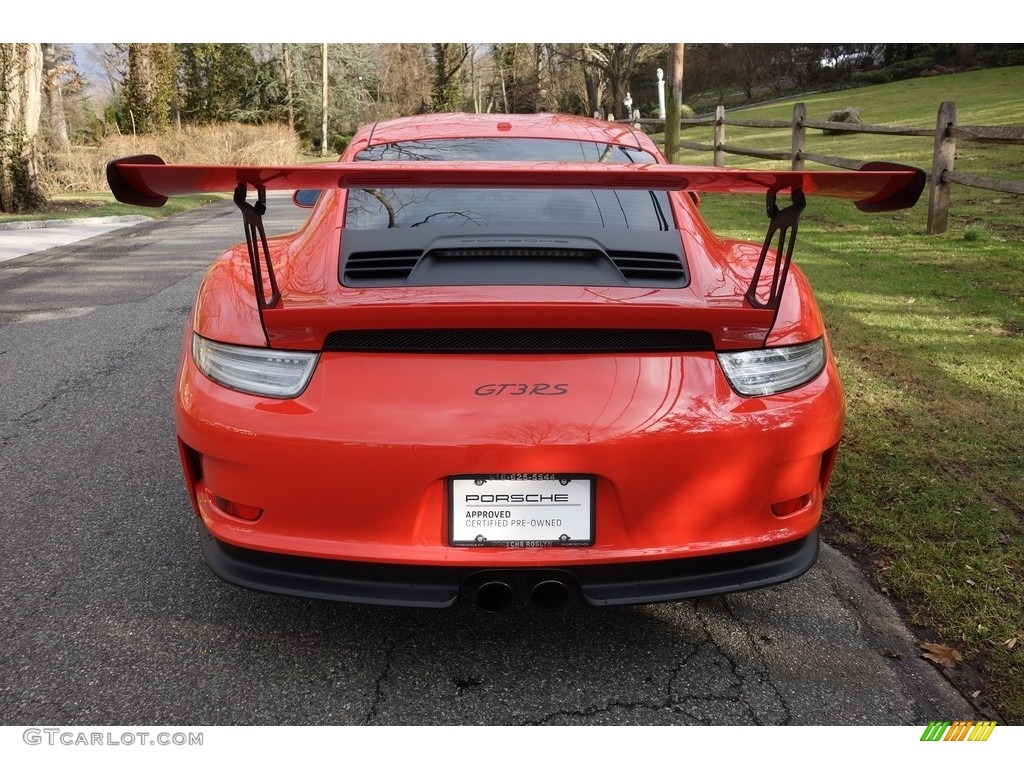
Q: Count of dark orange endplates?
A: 2